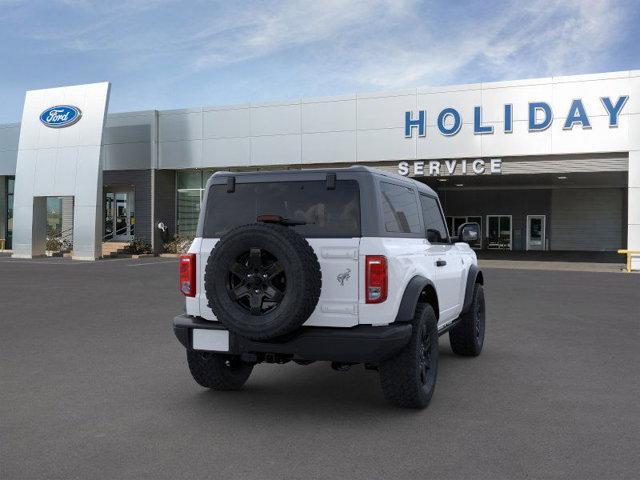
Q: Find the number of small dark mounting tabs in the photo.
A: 2